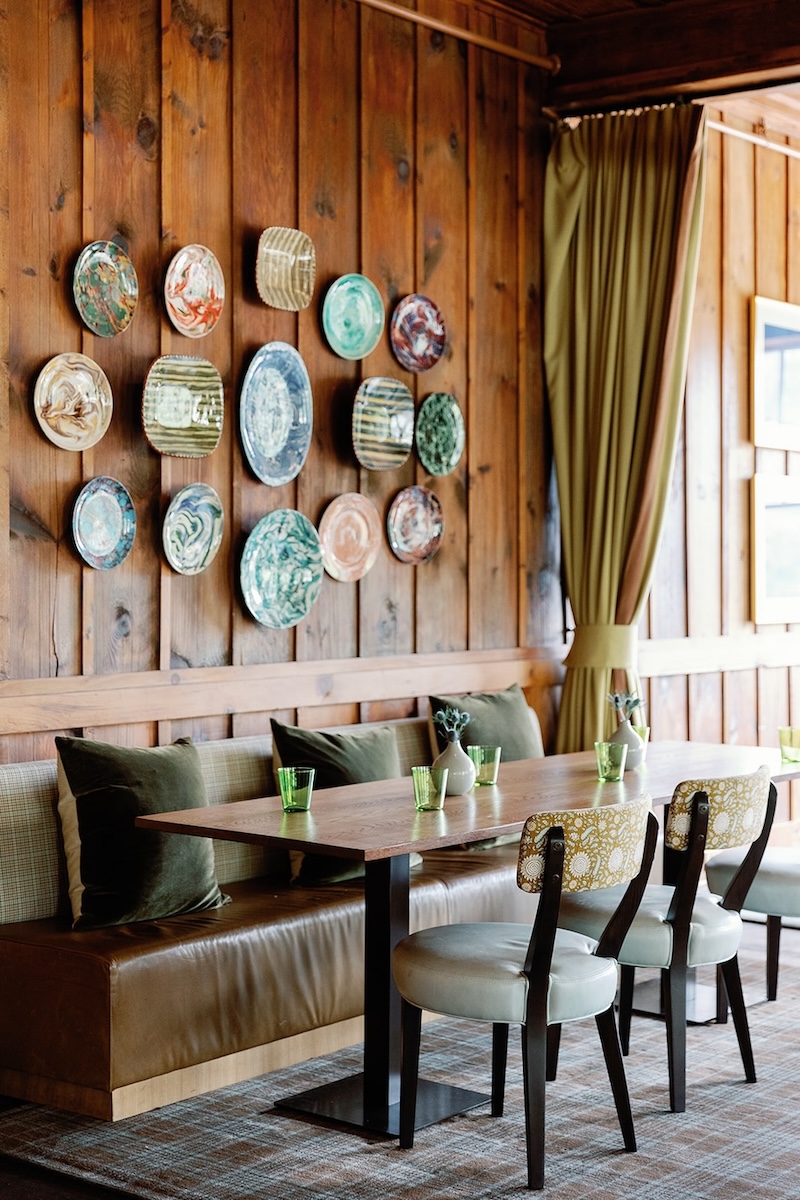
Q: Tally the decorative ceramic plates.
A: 15